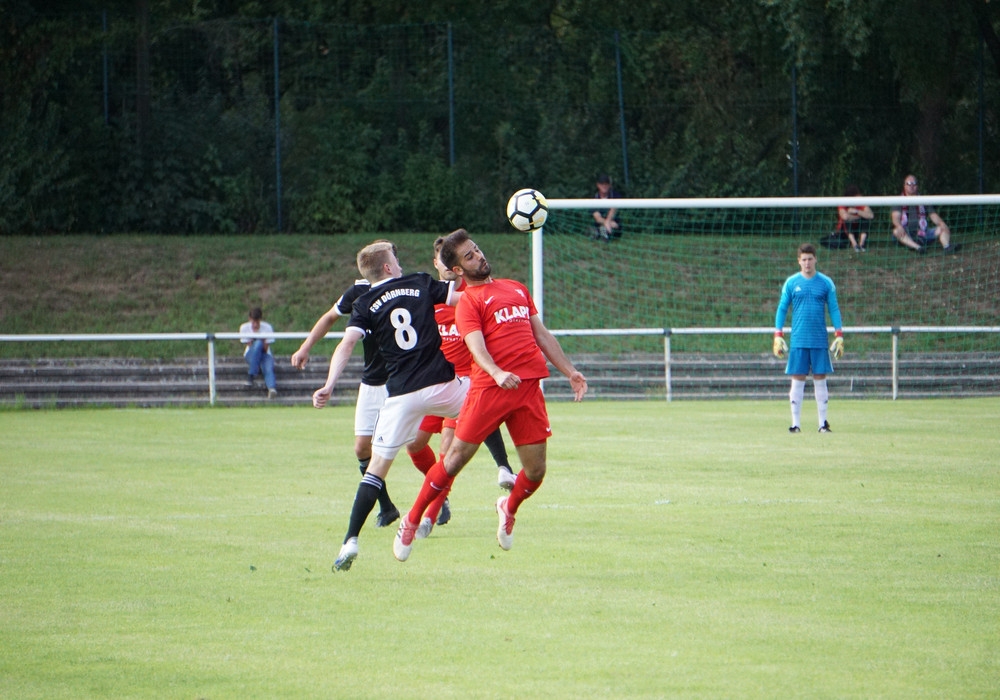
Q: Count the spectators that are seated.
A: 4